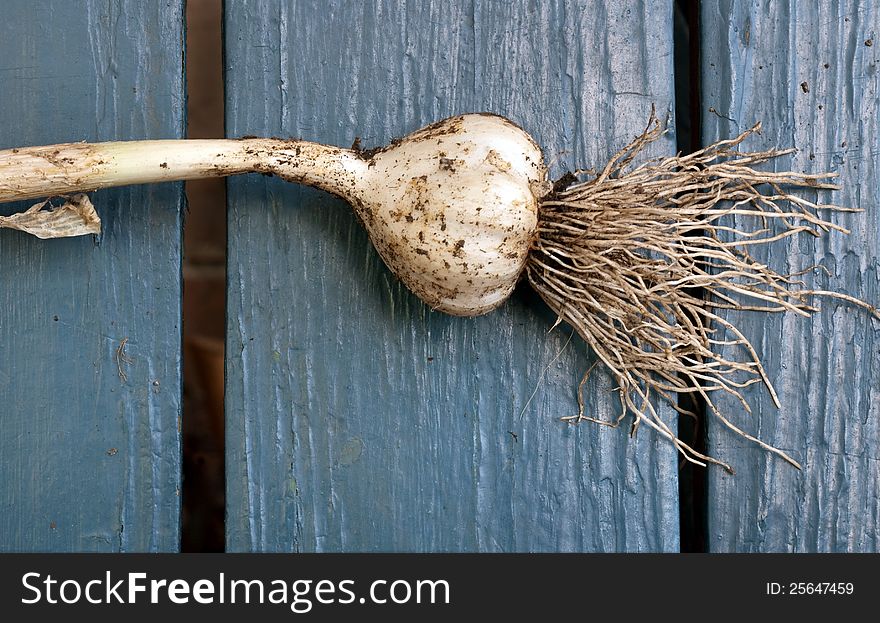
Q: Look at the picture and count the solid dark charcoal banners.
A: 1